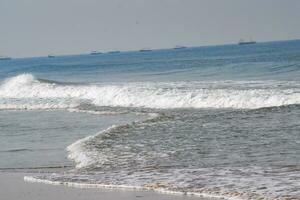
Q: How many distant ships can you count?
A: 7